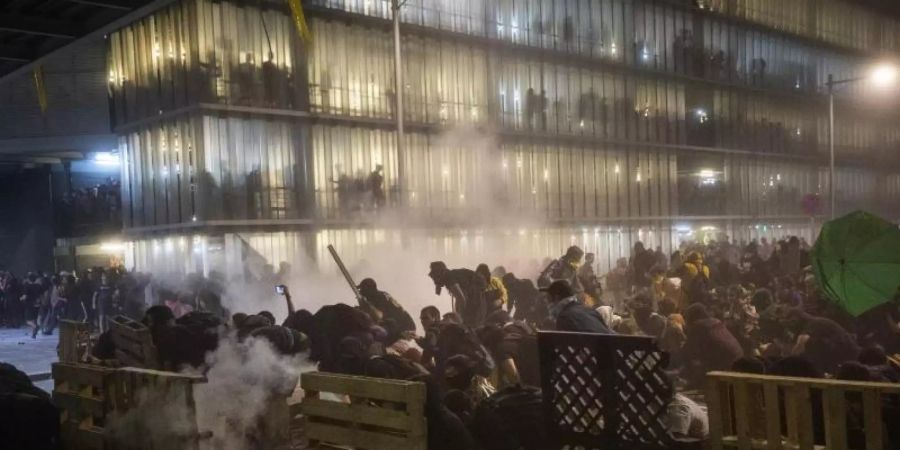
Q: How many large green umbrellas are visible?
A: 1